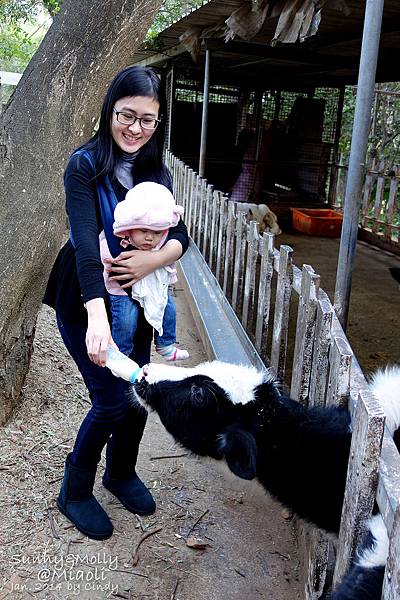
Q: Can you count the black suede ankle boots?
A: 2